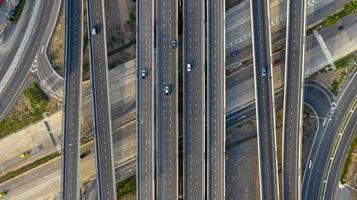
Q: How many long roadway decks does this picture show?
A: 8